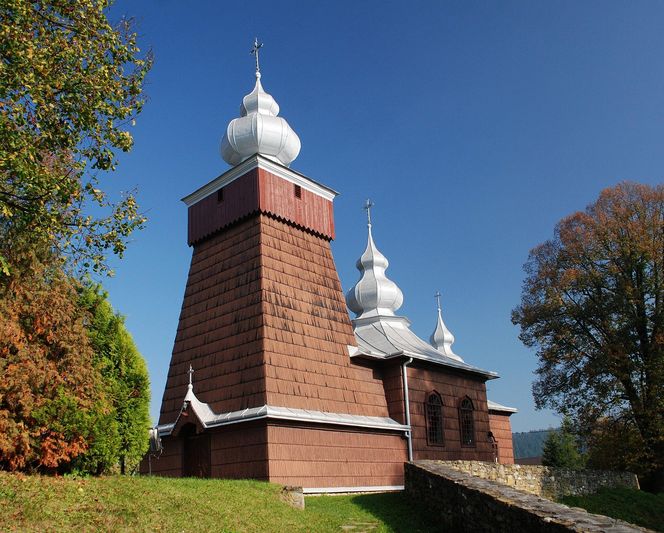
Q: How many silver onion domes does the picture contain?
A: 3